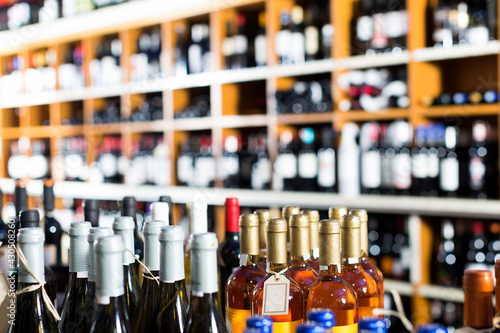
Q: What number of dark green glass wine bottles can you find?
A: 8